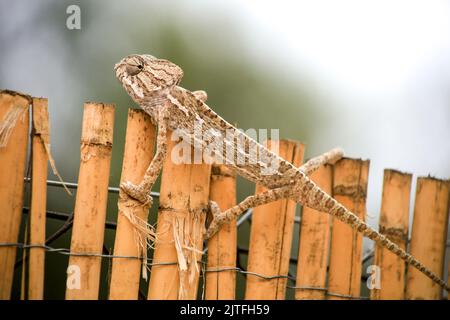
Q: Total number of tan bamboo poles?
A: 11